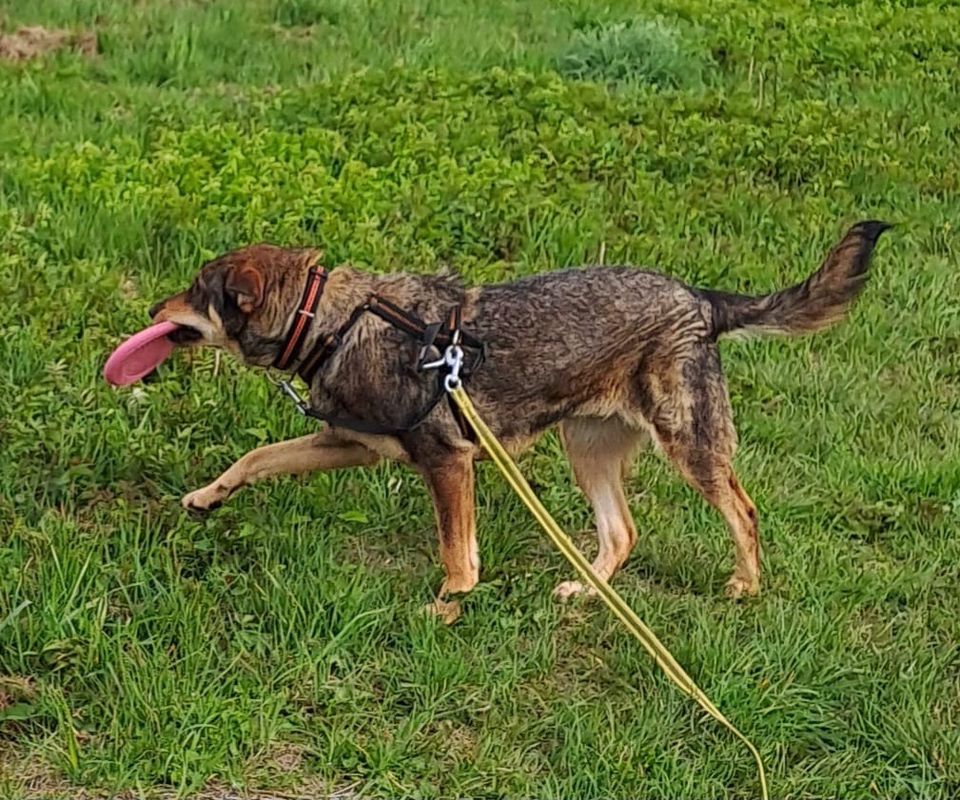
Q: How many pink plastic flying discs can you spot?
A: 1